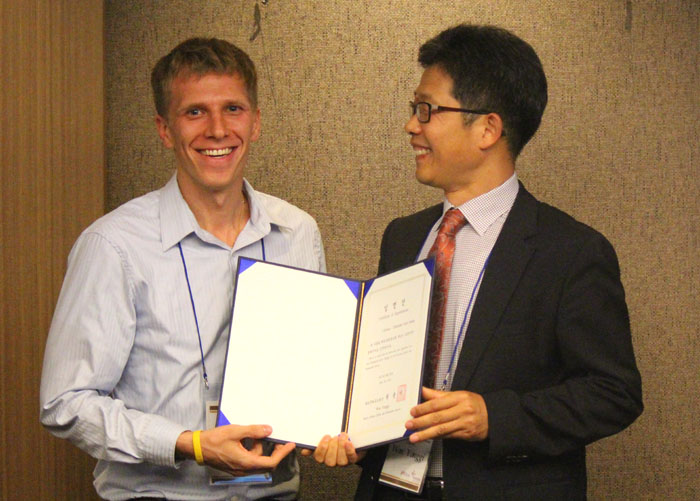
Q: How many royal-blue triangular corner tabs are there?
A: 6